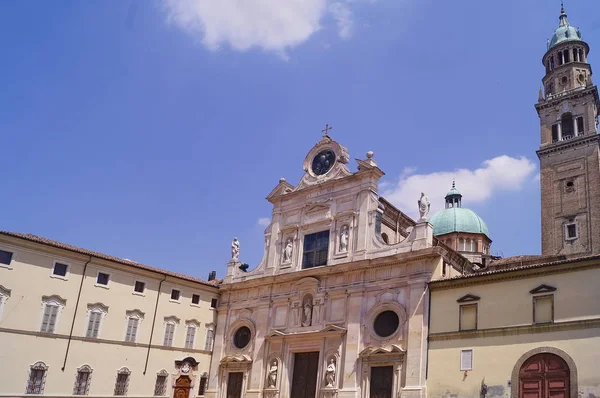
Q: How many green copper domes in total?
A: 2